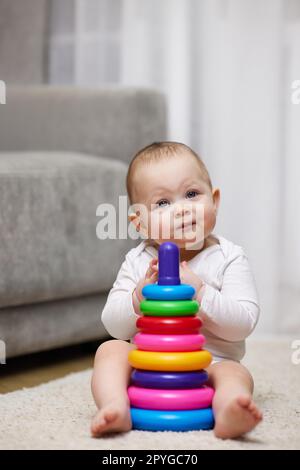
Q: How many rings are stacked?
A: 8